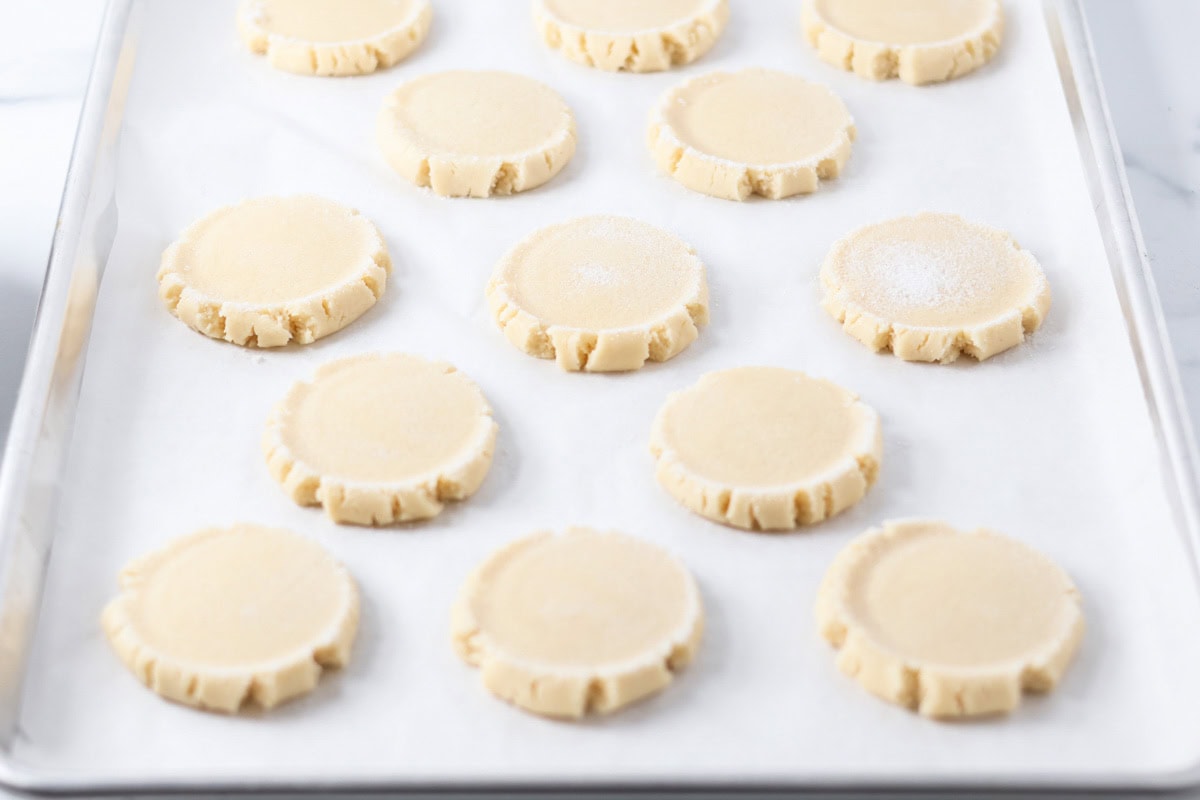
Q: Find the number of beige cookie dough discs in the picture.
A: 13